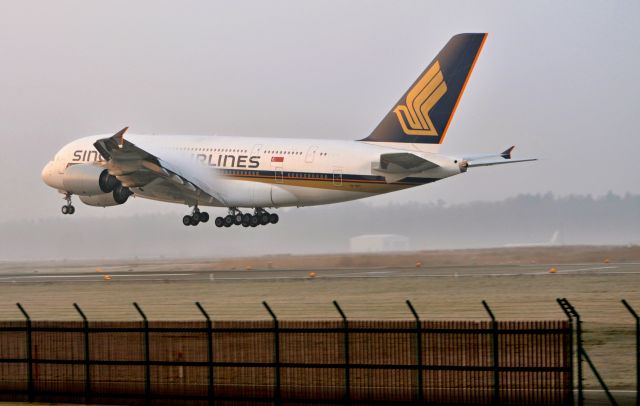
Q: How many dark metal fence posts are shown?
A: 11